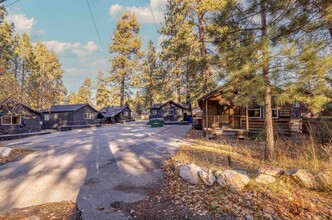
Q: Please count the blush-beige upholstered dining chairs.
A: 0